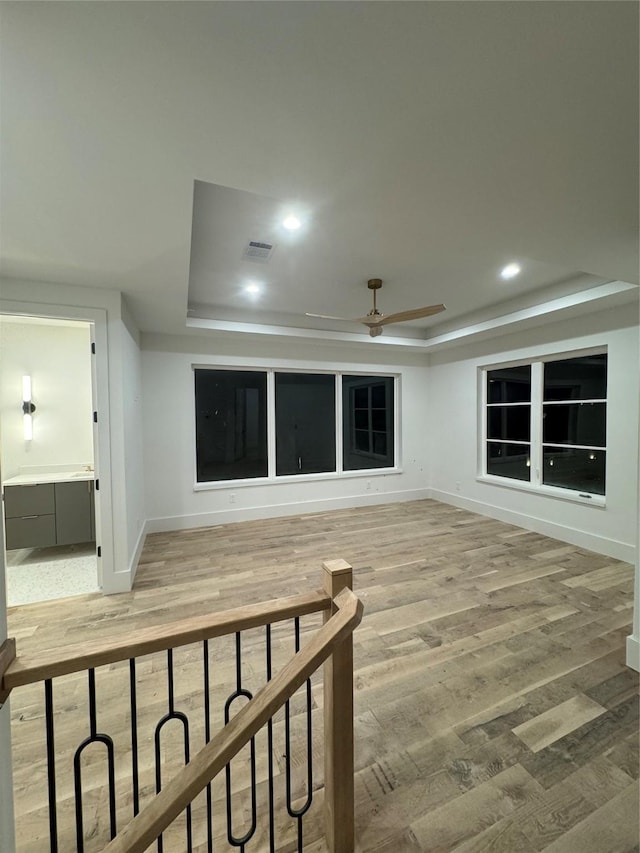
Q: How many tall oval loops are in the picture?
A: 4